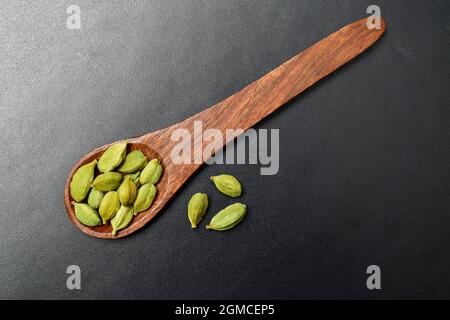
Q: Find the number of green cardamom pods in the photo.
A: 15